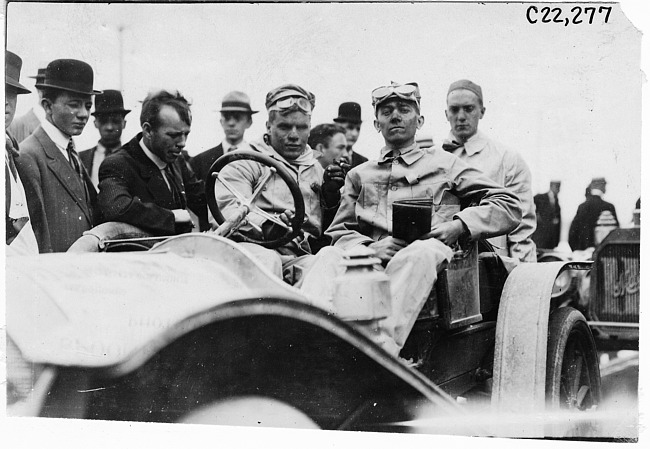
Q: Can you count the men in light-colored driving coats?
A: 3